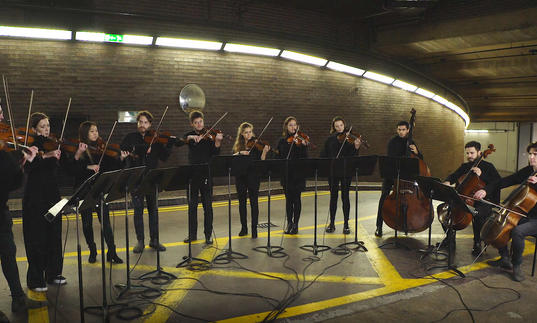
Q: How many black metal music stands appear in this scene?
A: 12